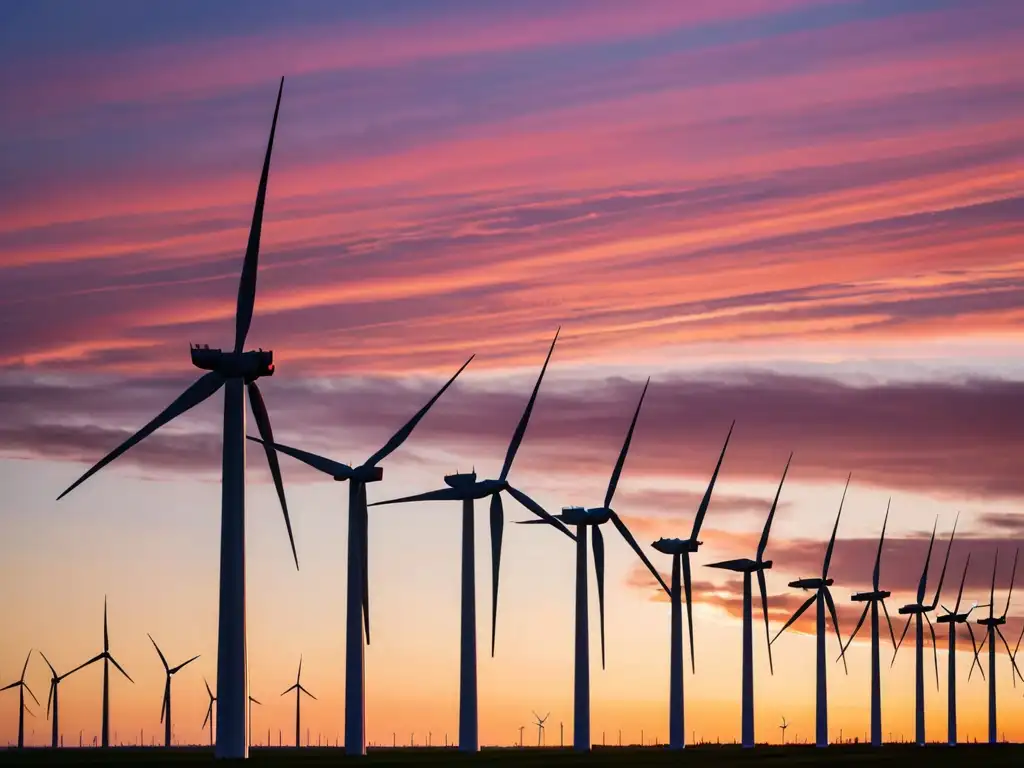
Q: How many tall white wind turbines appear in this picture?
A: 11